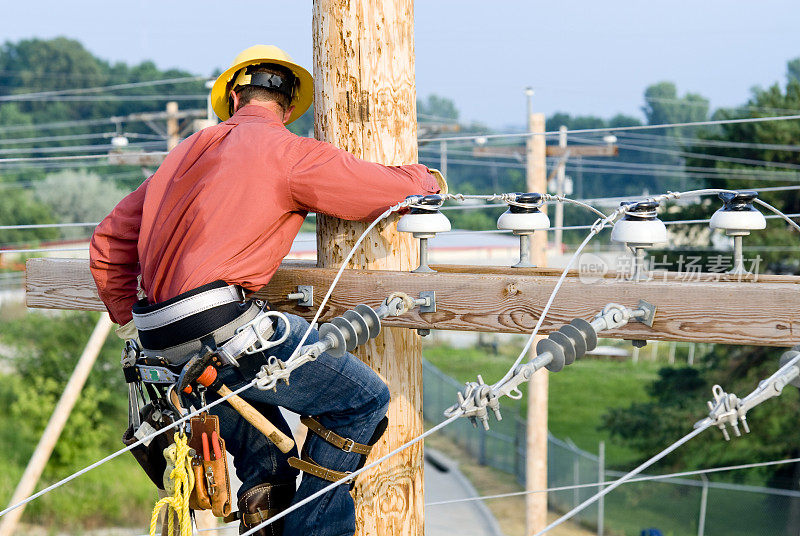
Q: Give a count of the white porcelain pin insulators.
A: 4